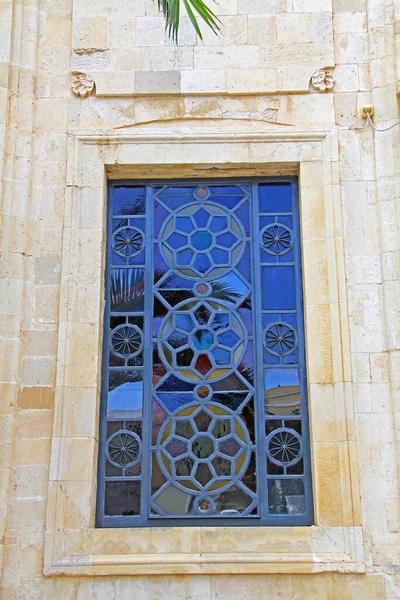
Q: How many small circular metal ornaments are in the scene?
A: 6